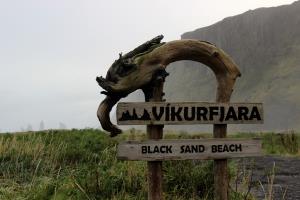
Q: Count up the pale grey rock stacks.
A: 3